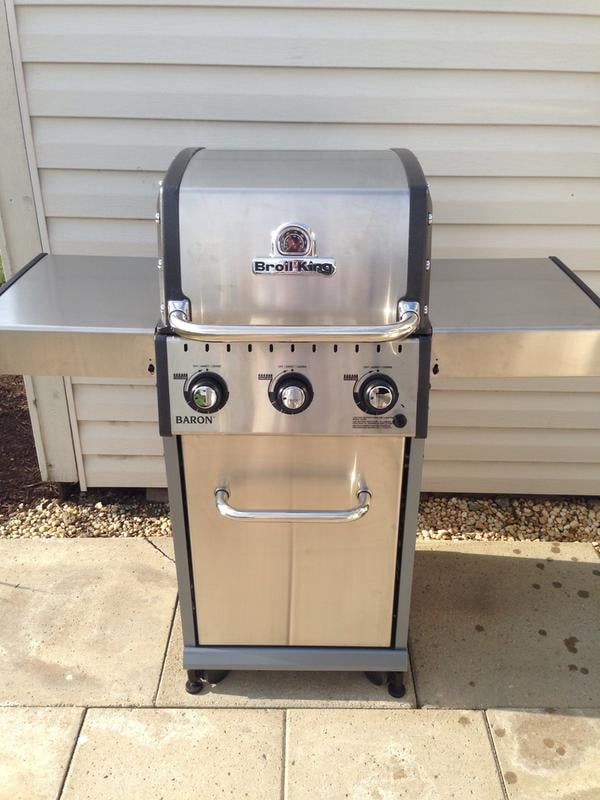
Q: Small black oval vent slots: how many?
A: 11